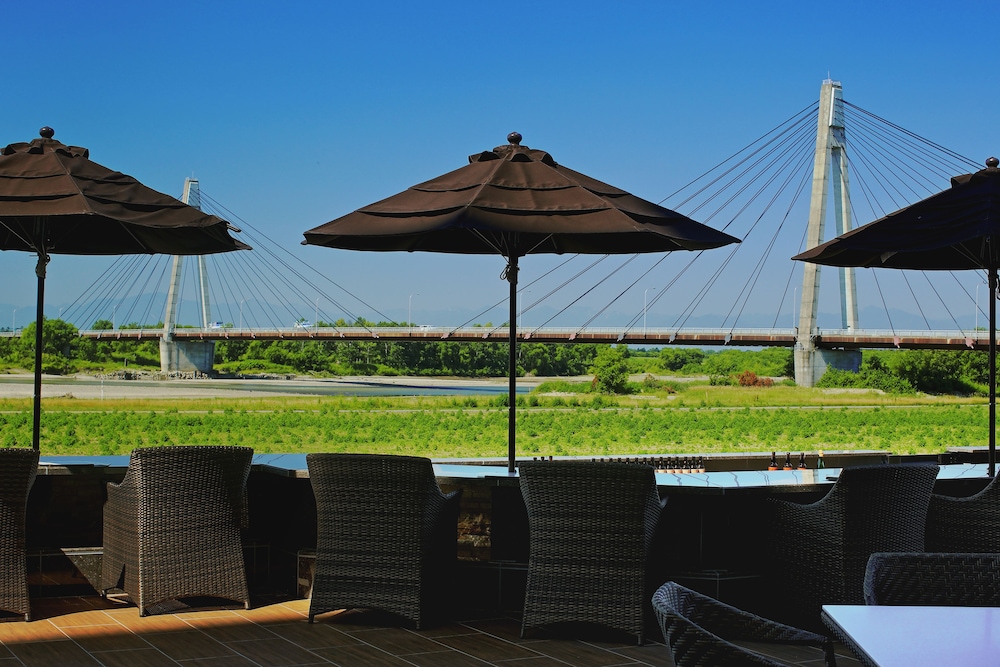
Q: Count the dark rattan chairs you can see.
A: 8